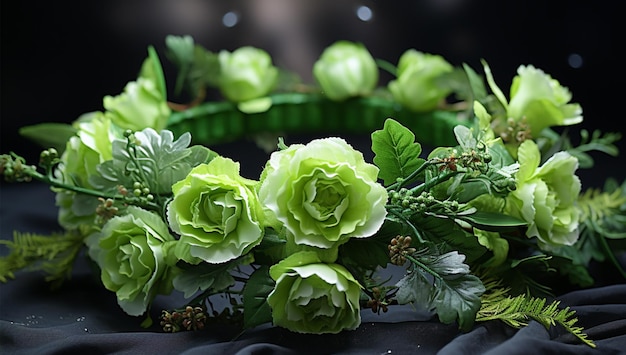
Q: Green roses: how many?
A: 11